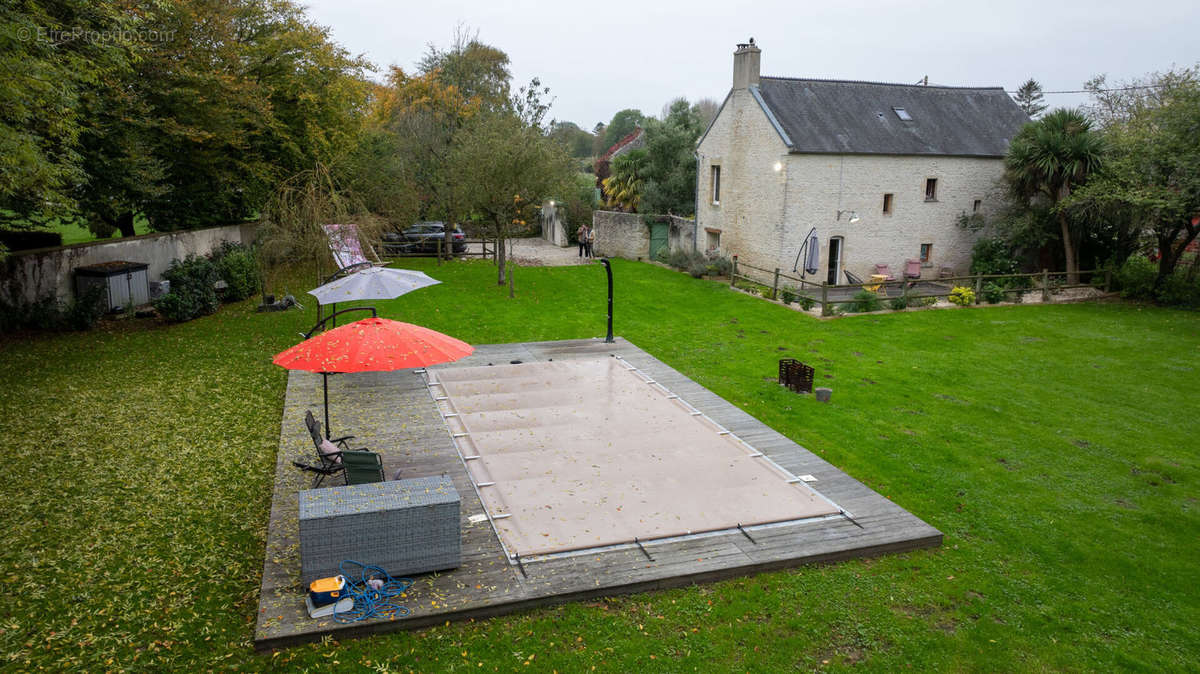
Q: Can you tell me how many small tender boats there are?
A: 0